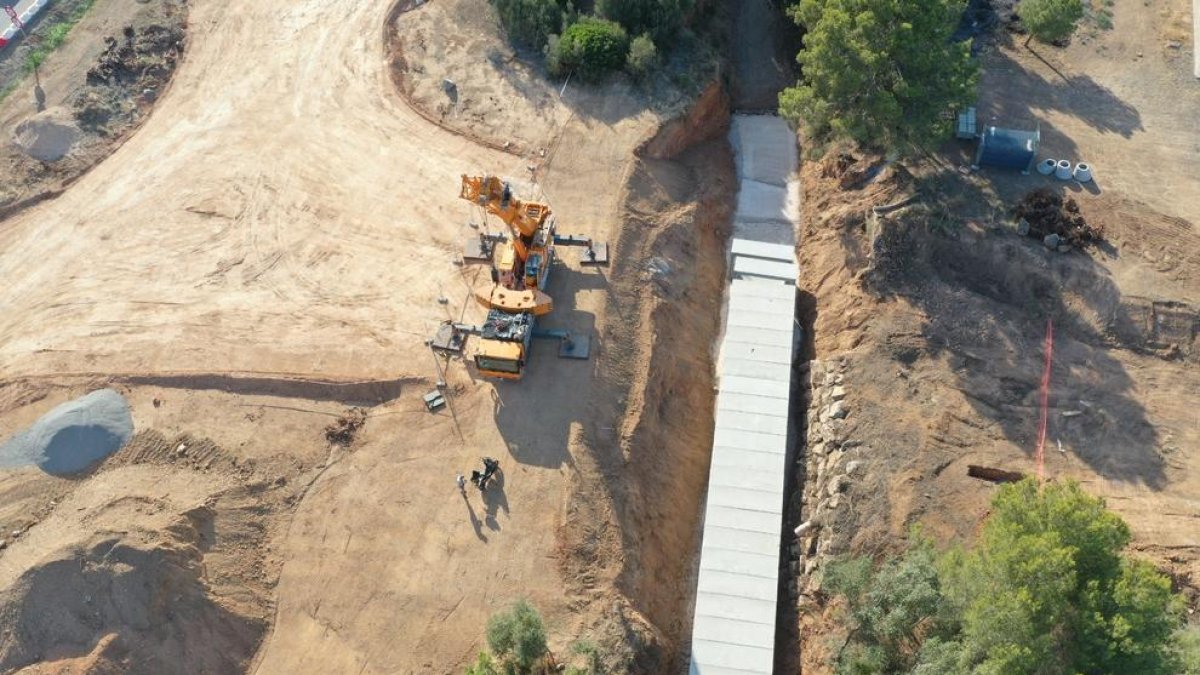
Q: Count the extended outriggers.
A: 4